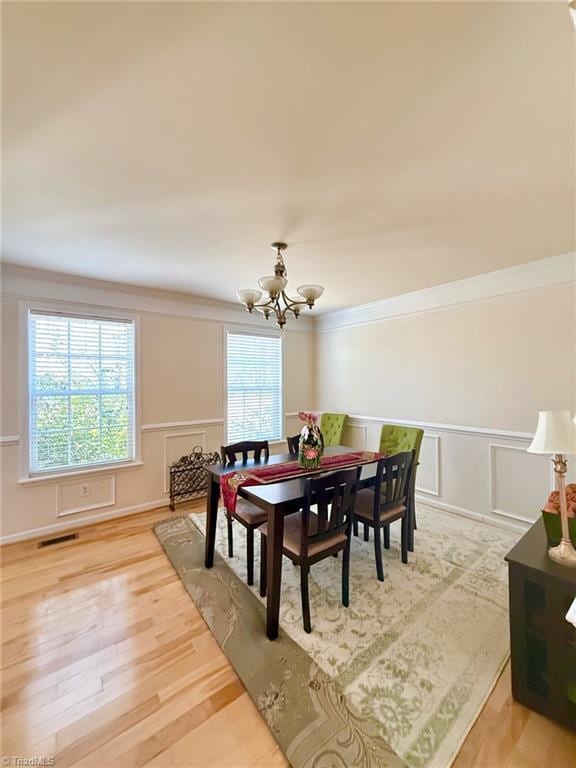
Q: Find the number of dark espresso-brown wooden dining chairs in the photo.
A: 4